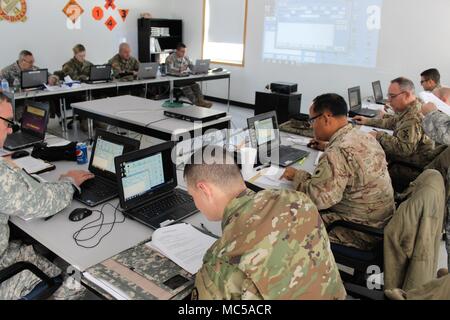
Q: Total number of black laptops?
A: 8